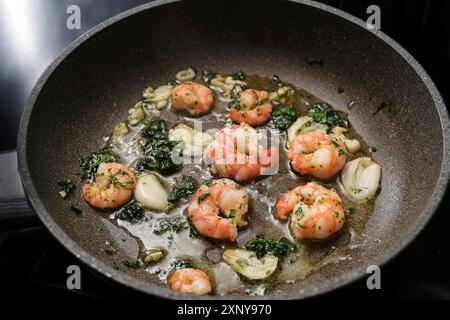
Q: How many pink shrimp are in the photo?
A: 8